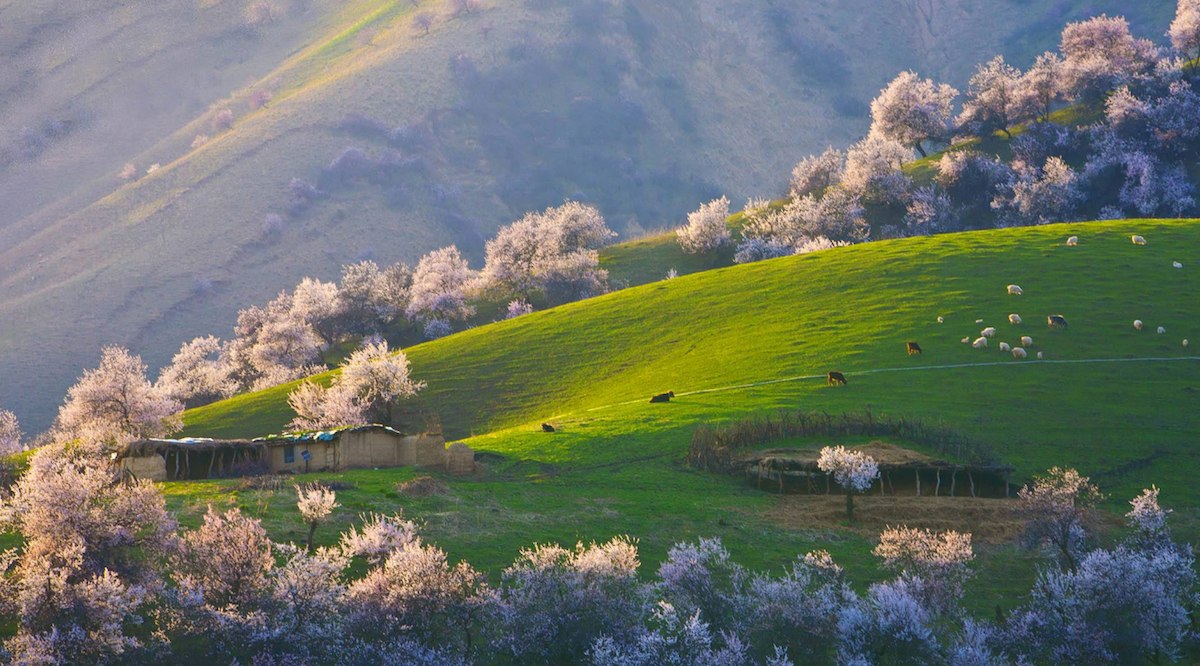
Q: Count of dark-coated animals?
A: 5